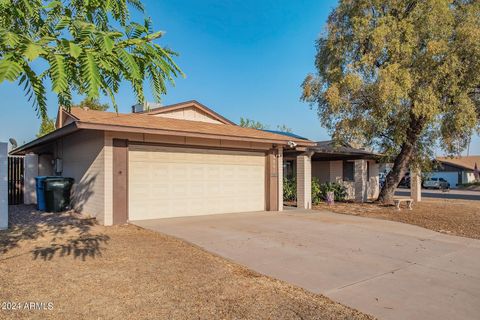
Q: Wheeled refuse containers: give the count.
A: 2